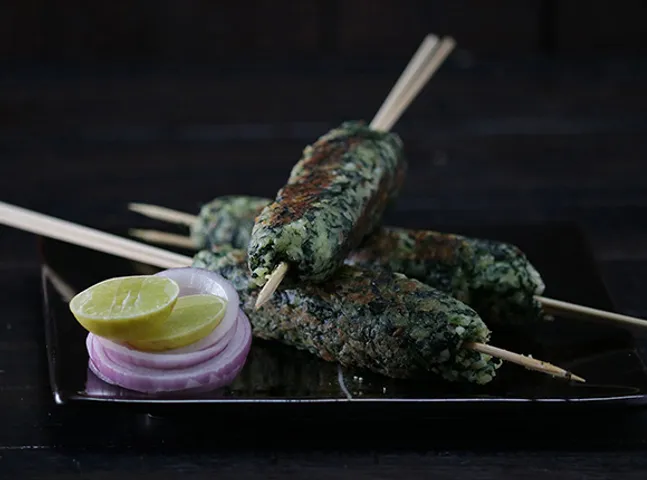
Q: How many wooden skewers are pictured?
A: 6